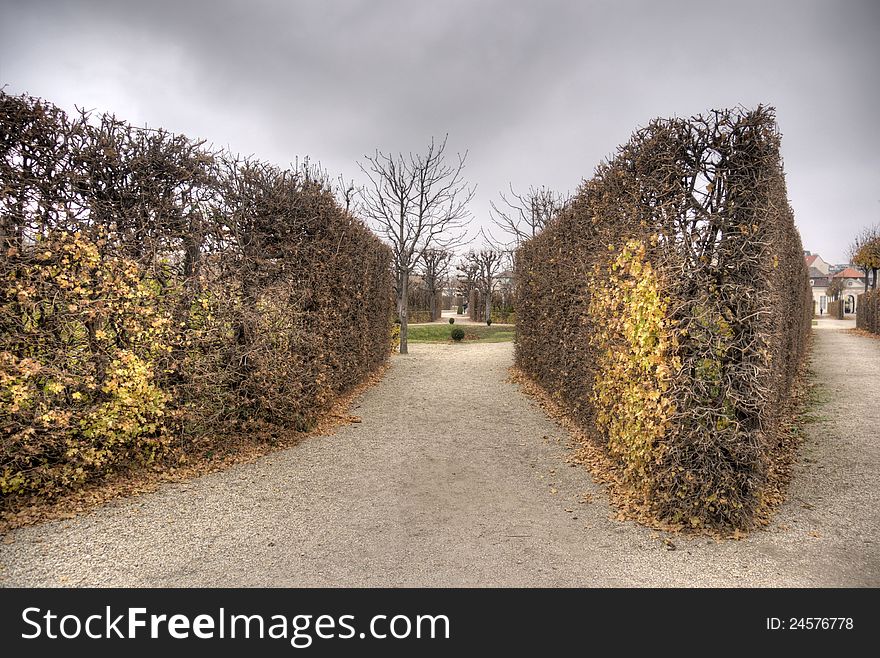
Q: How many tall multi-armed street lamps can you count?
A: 0